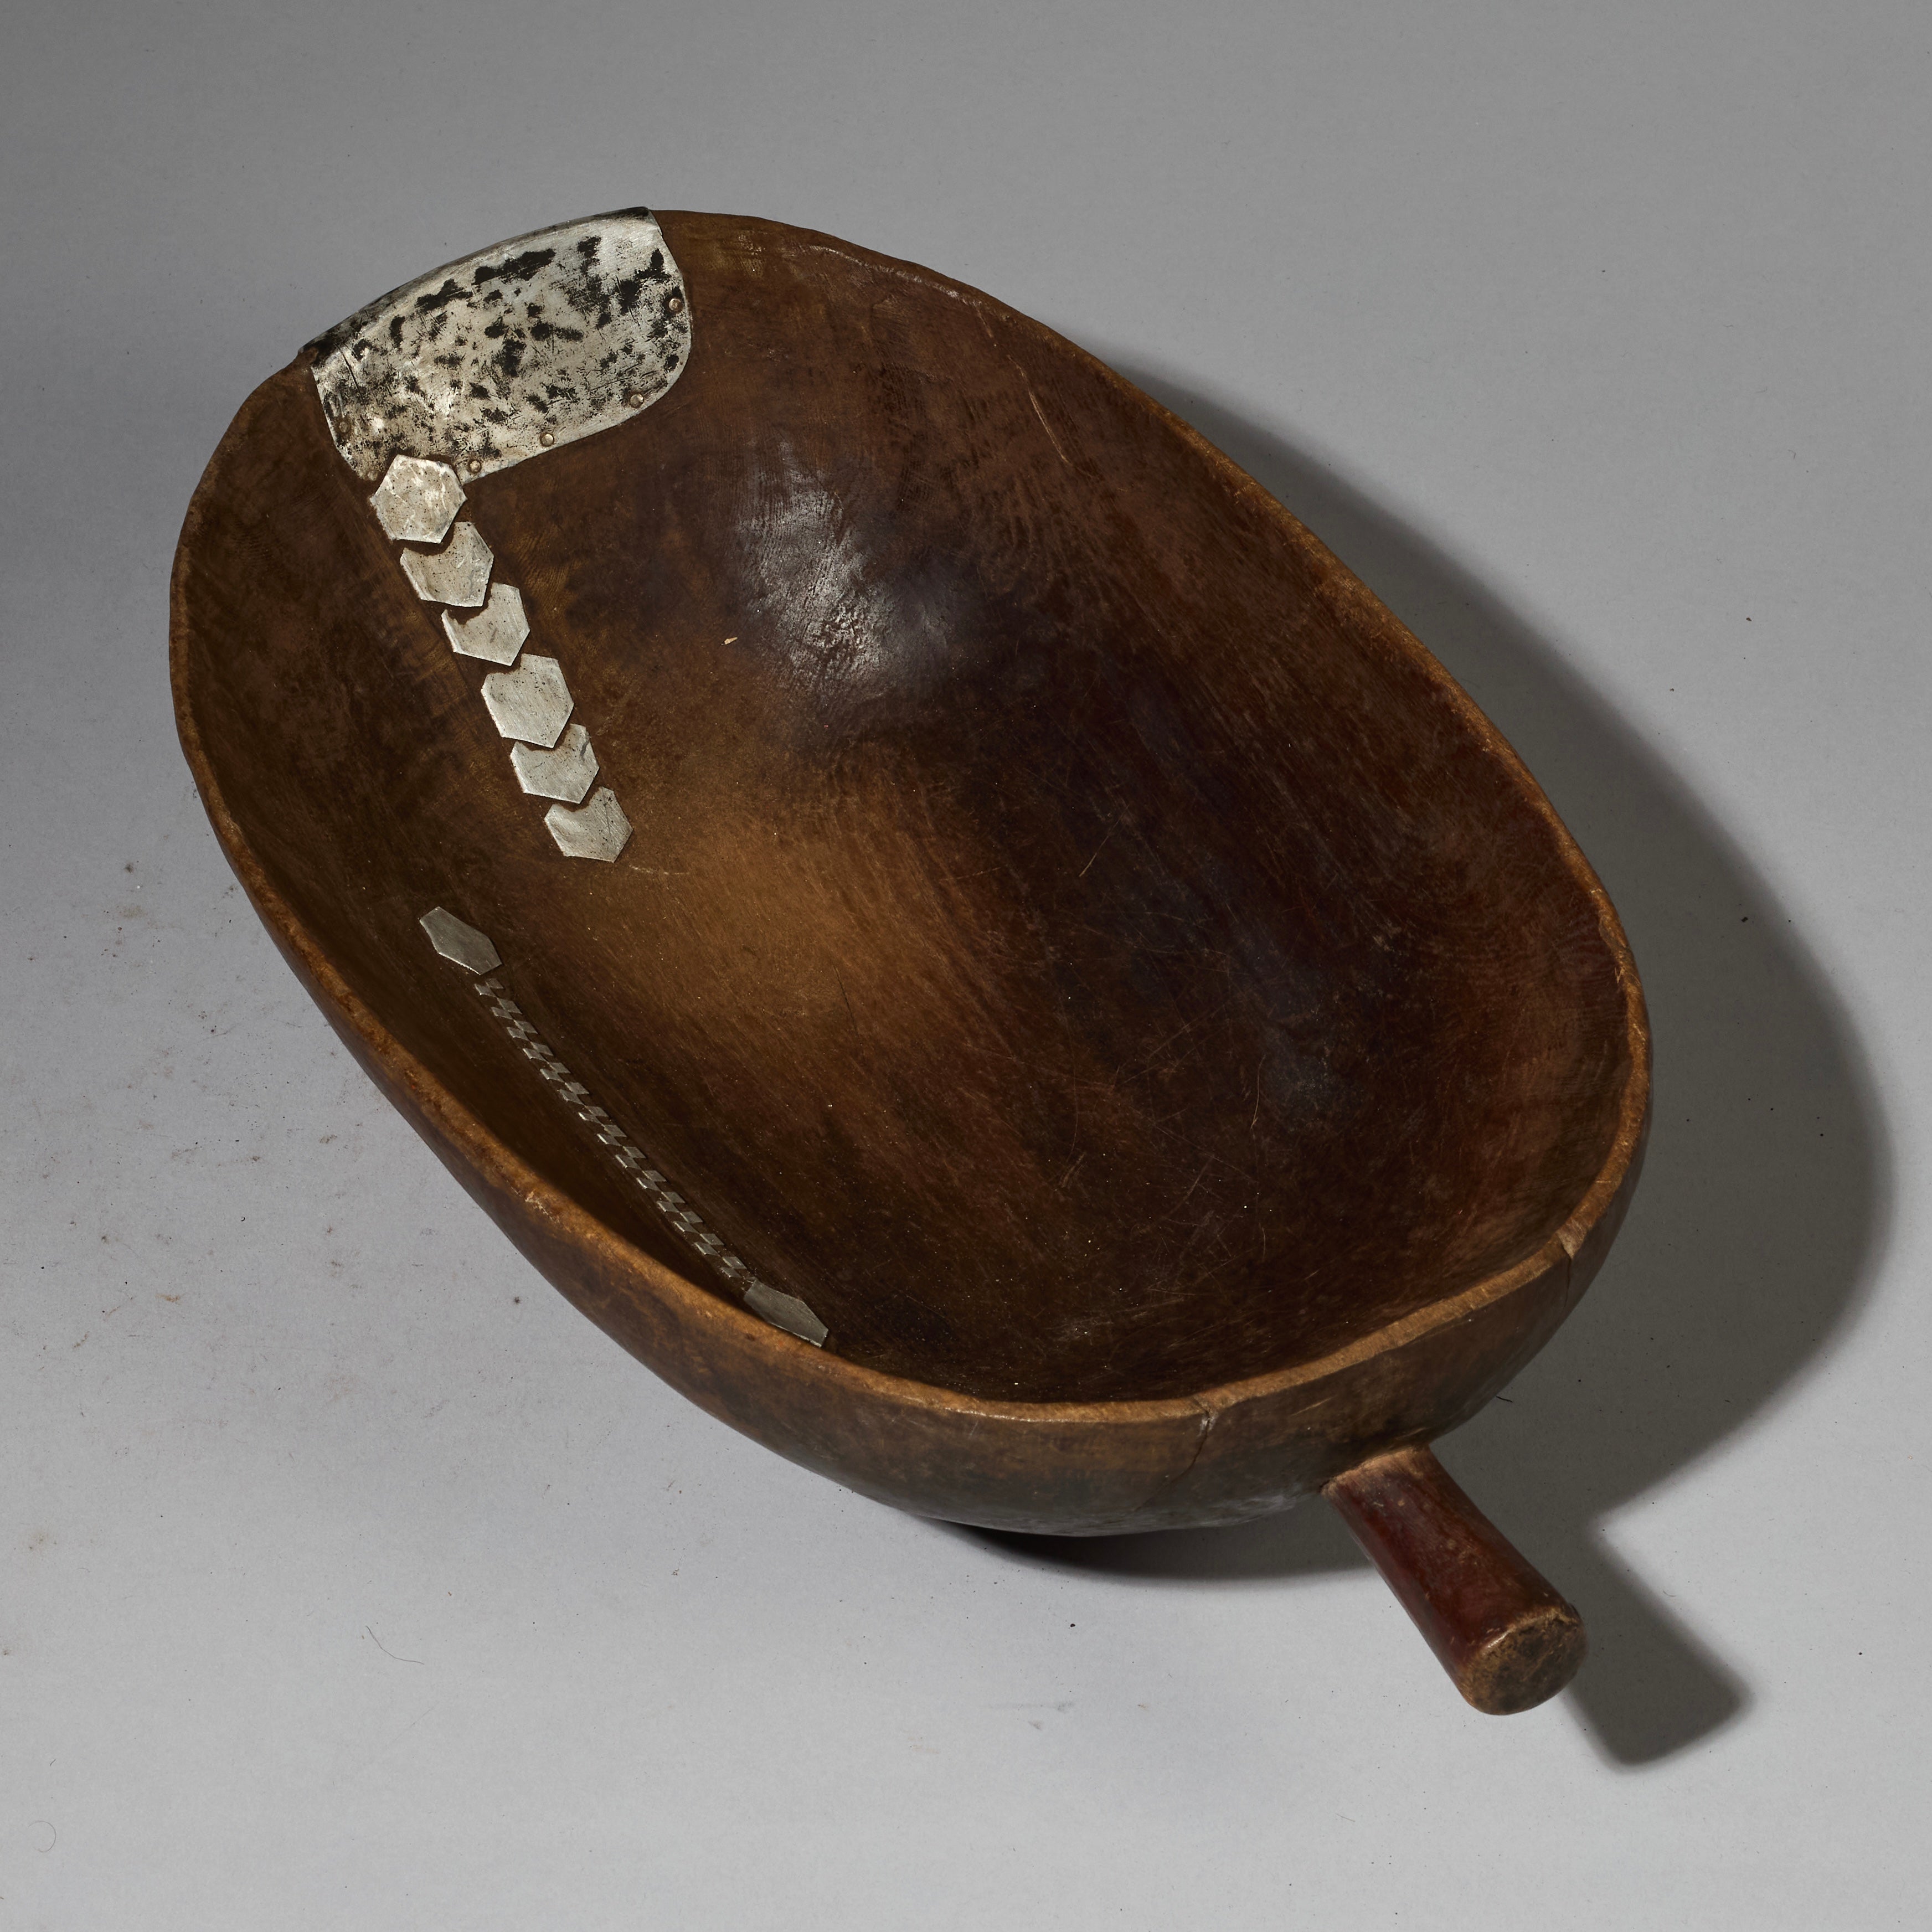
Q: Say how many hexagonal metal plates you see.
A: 8